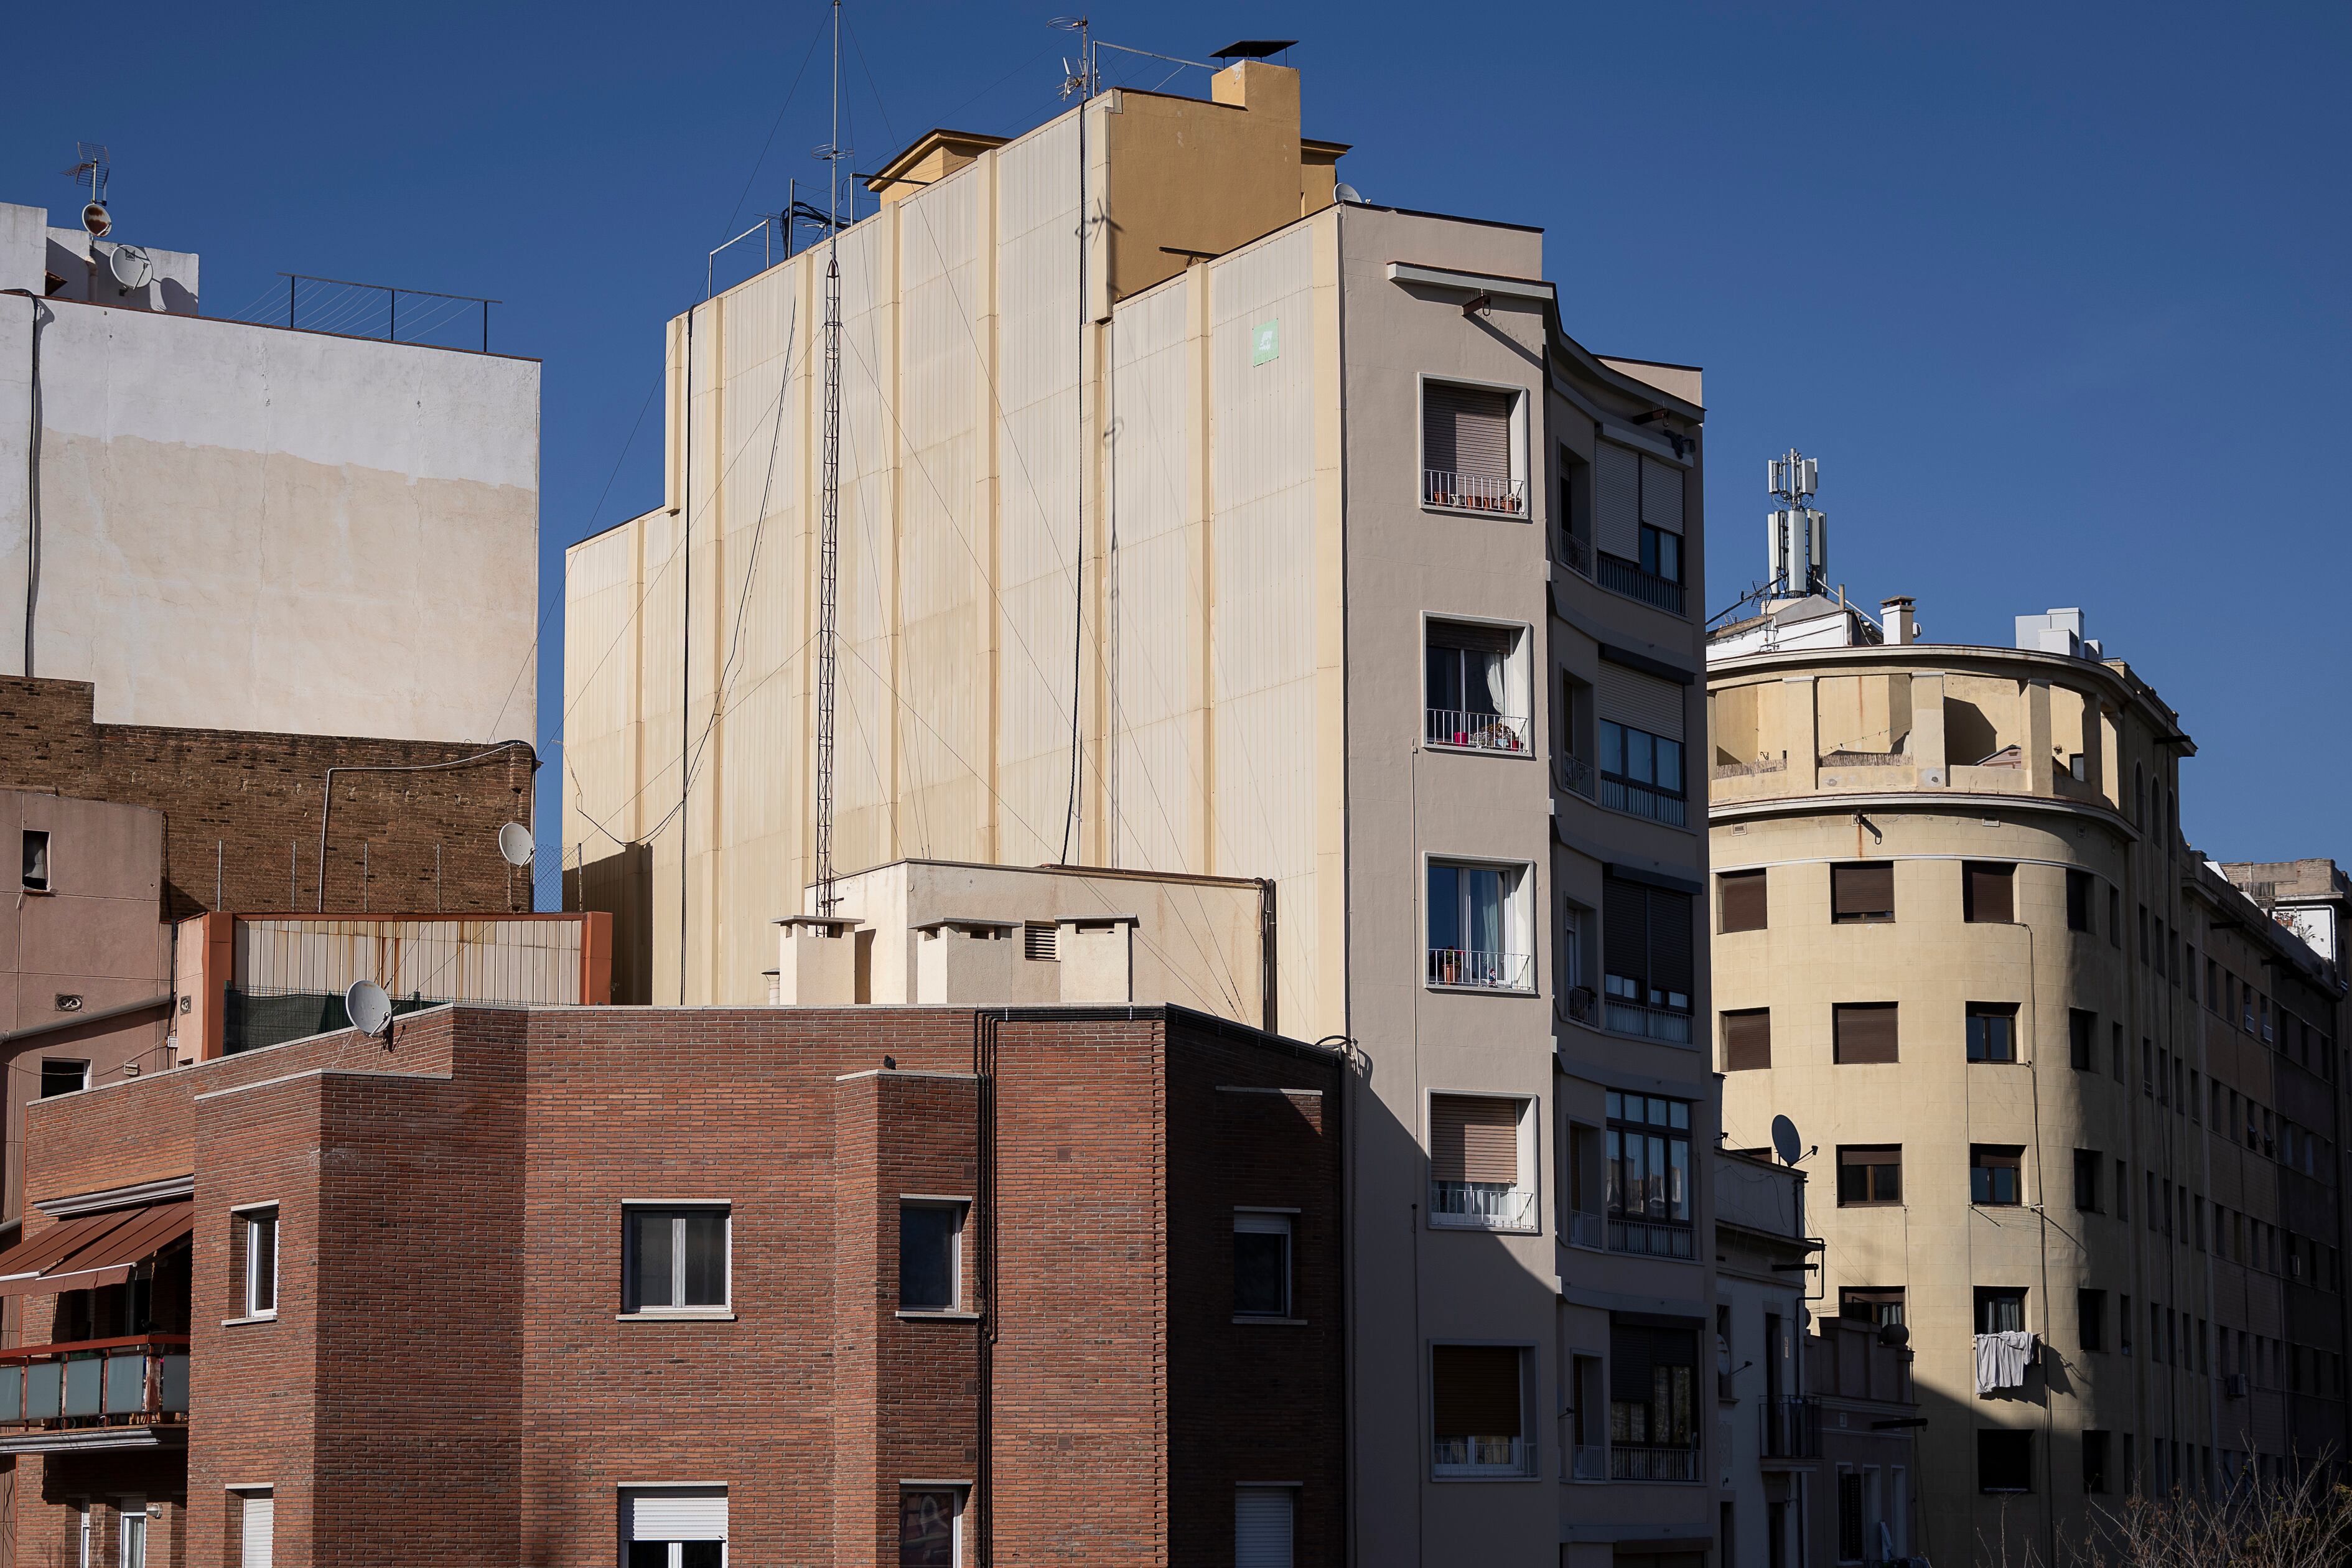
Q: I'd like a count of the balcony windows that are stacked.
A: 5